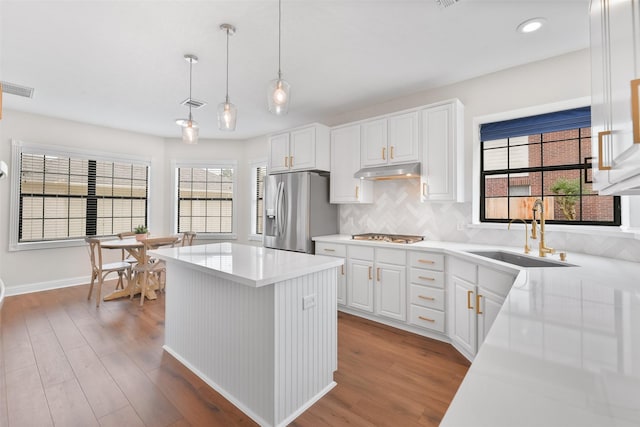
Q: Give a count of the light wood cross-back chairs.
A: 4